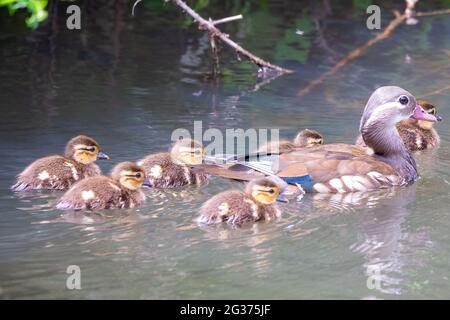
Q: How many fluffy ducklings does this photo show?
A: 6